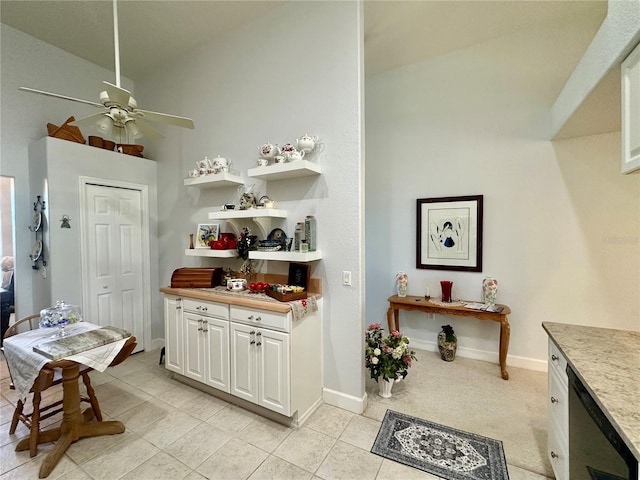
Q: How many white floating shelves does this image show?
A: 5